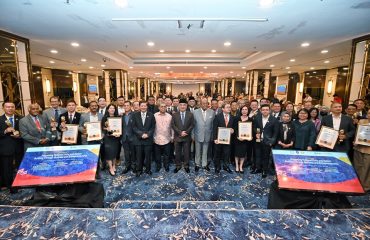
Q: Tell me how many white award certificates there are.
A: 7